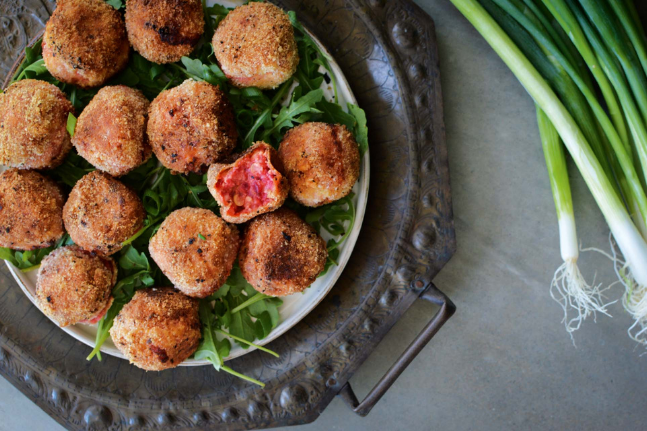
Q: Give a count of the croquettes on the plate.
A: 14